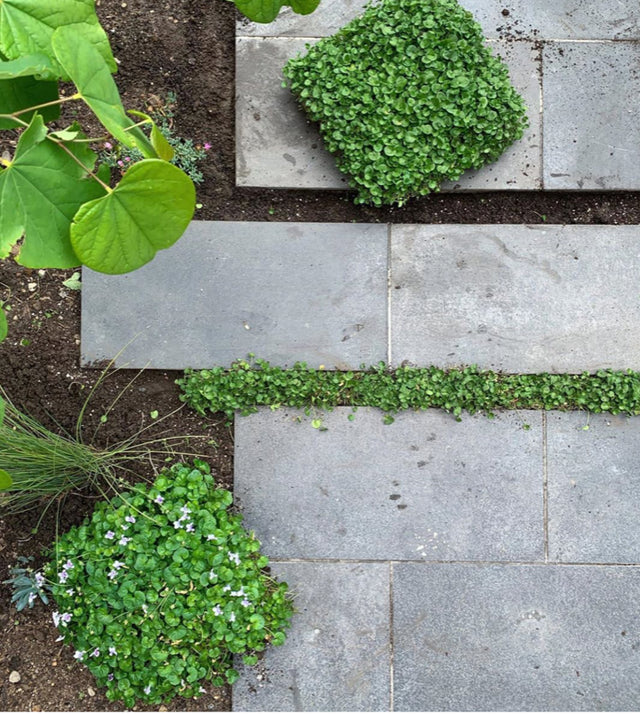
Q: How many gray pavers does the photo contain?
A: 10